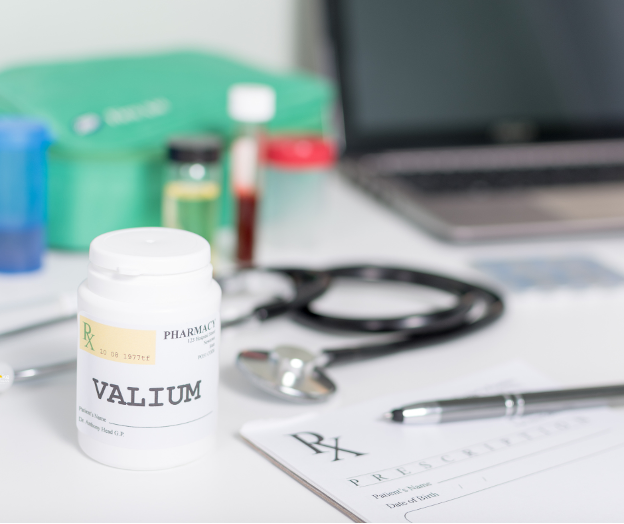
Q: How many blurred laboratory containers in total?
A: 4